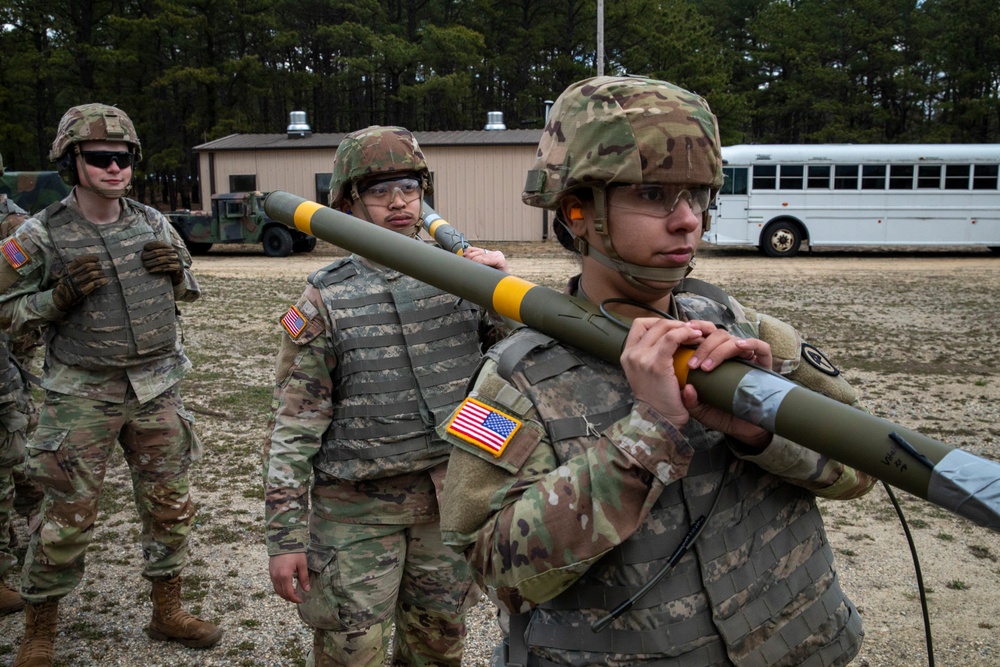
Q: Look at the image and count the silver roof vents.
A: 2